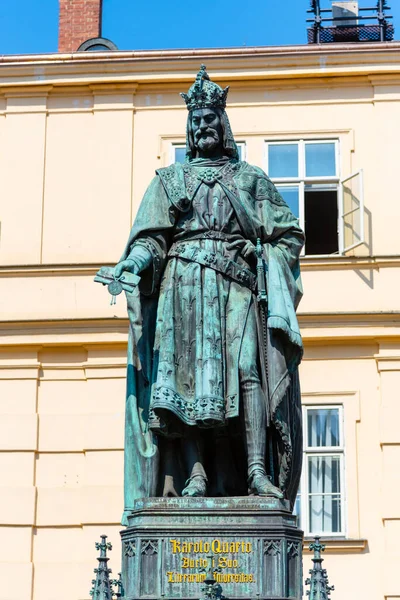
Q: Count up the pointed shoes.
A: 2